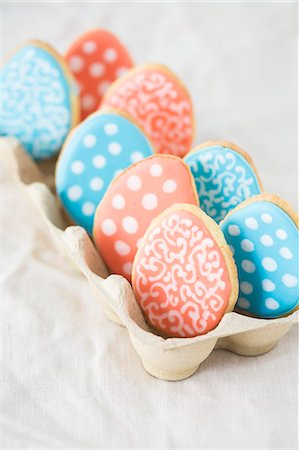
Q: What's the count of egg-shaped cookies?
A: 8